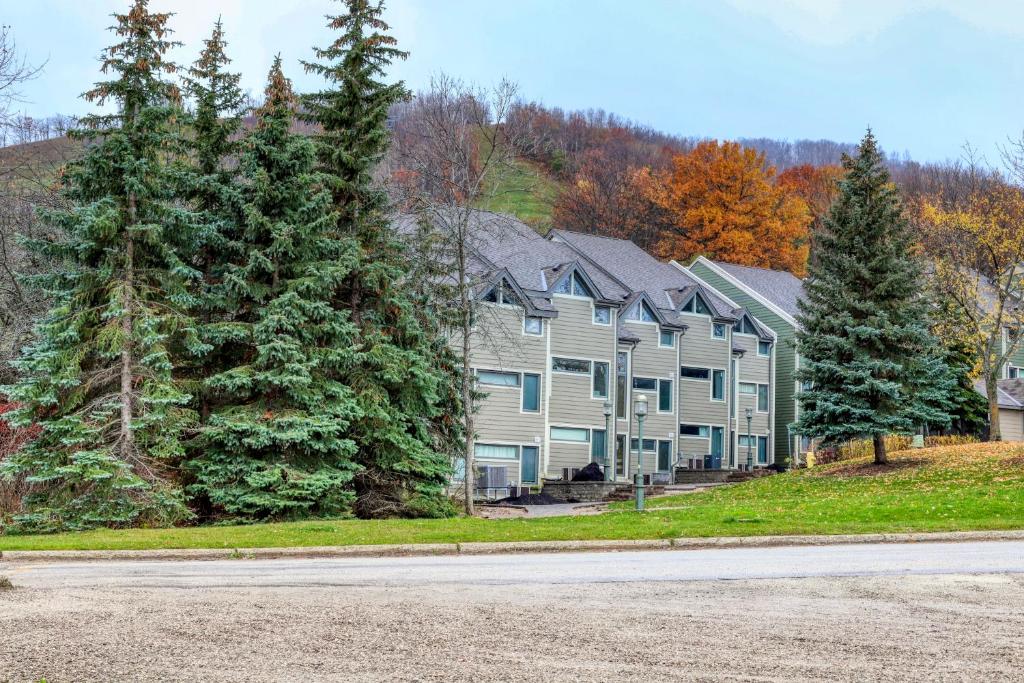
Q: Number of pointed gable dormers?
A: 5